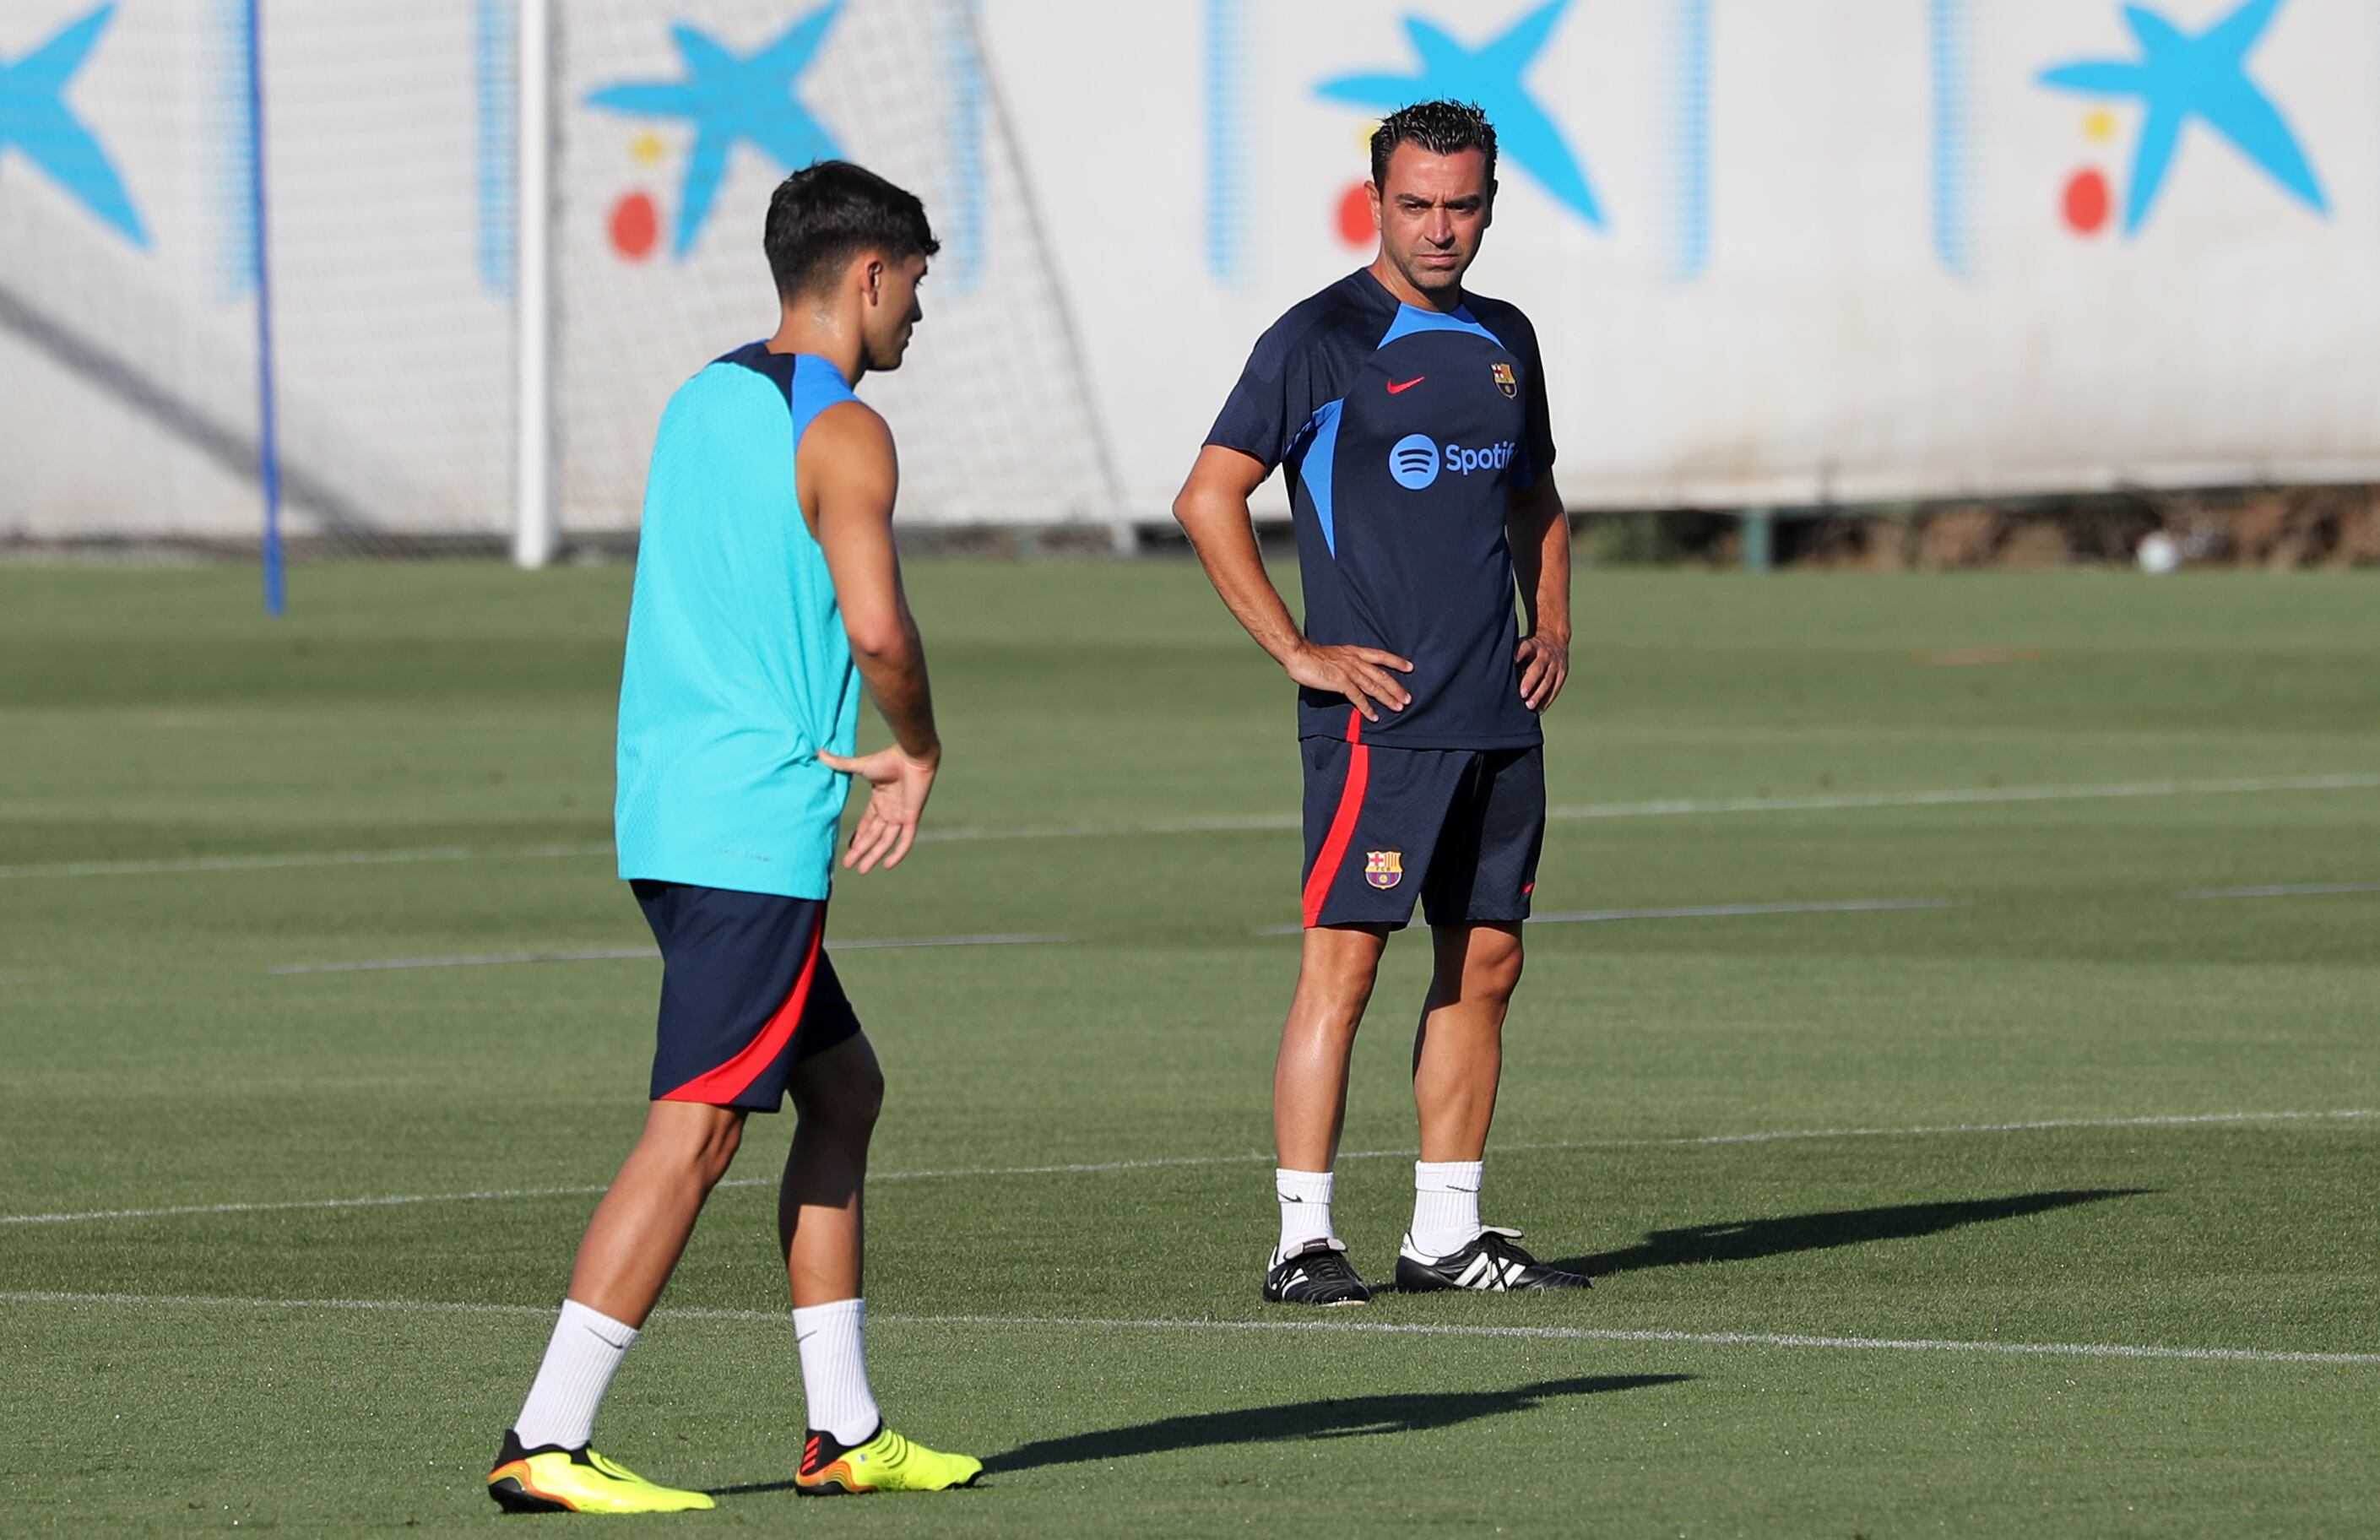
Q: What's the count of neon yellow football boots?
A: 2